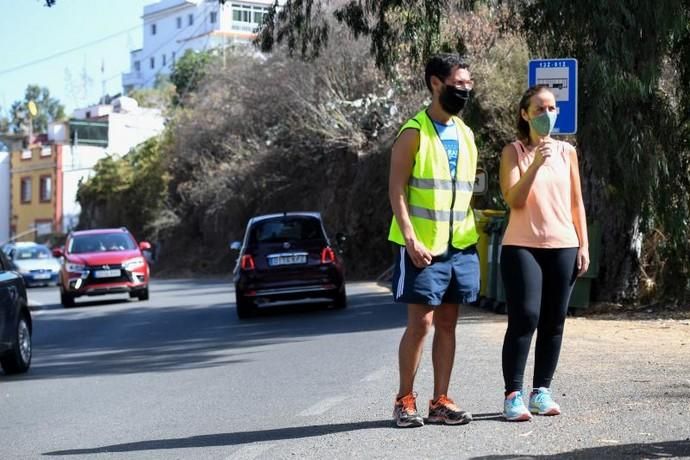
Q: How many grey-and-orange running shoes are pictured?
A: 2